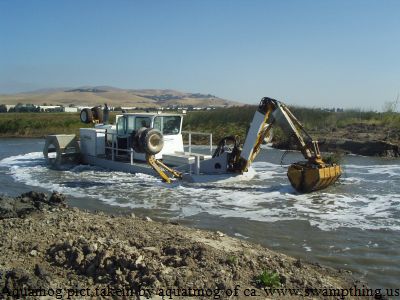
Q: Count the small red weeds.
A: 0